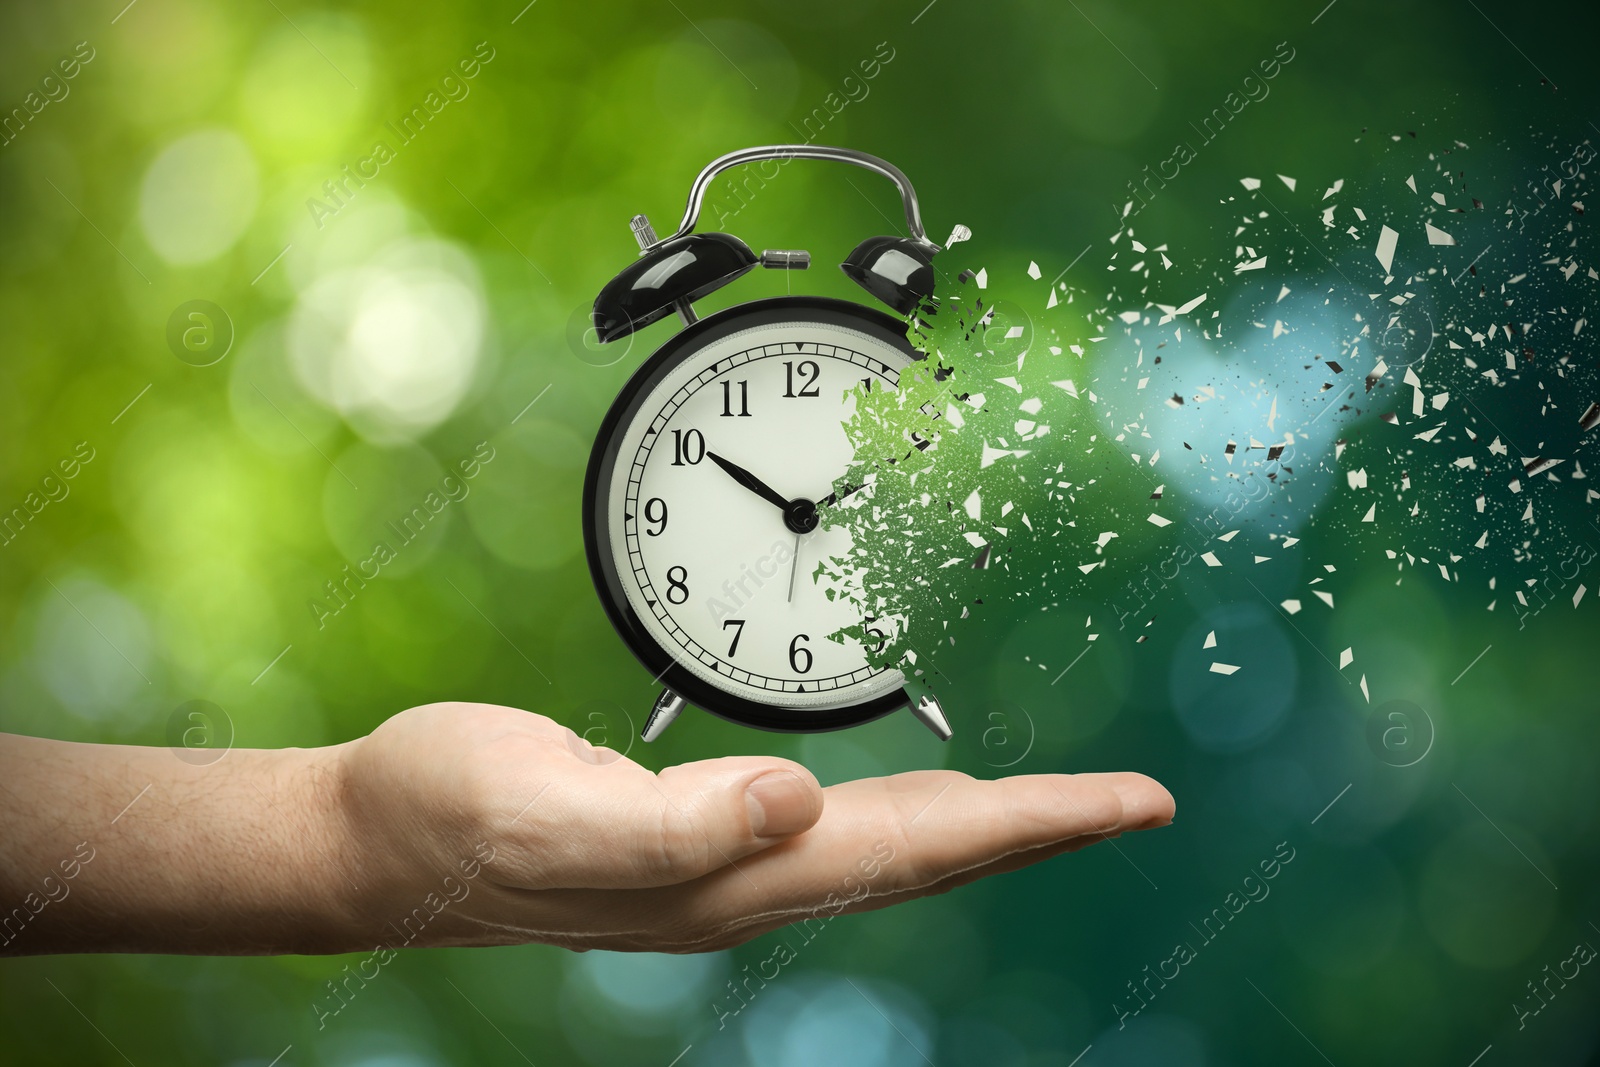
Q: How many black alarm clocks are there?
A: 1